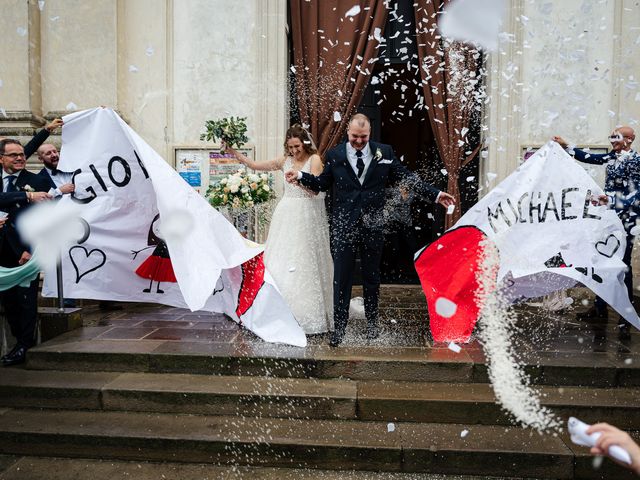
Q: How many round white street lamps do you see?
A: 0